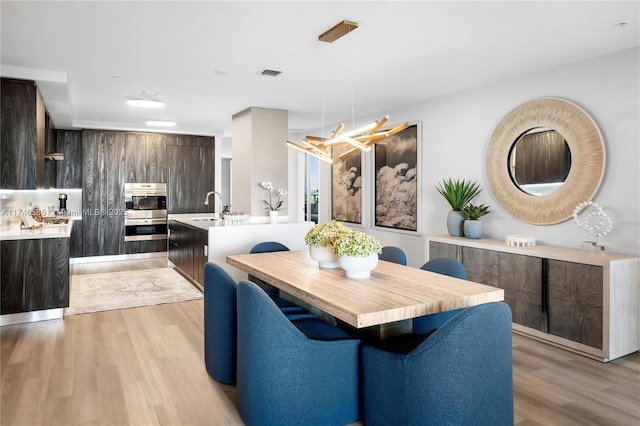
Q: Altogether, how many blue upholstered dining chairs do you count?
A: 6